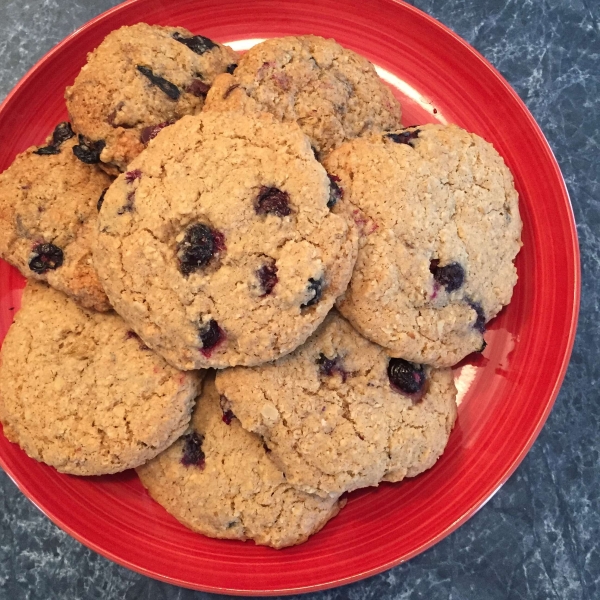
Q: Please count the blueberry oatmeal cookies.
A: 8